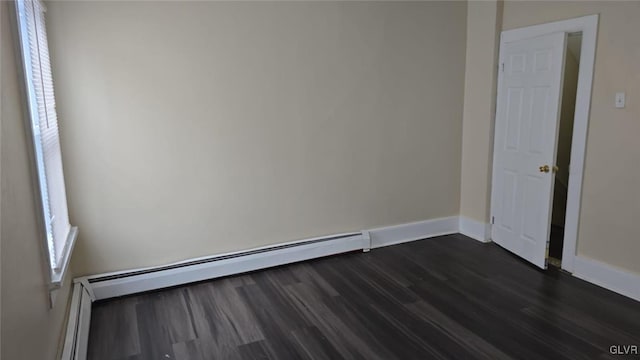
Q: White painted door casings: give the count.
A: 1